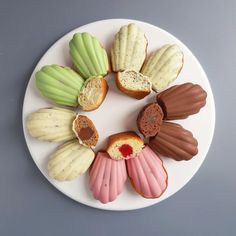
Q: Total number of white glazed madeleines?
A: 4